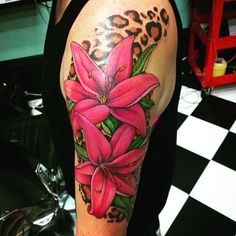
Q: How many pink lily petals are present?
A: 12